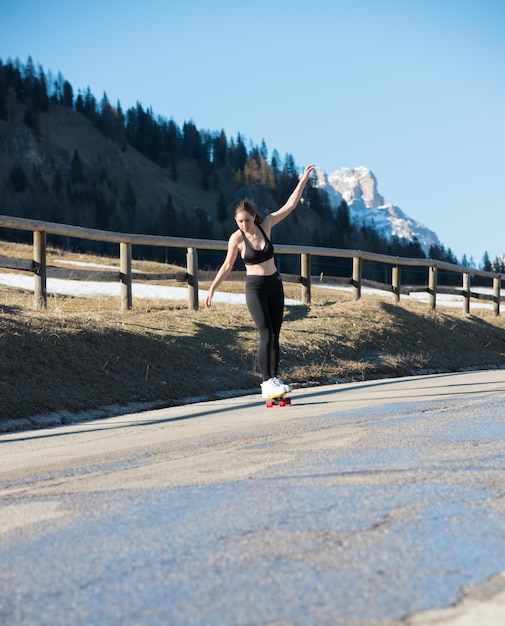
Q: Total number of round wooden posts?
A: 9